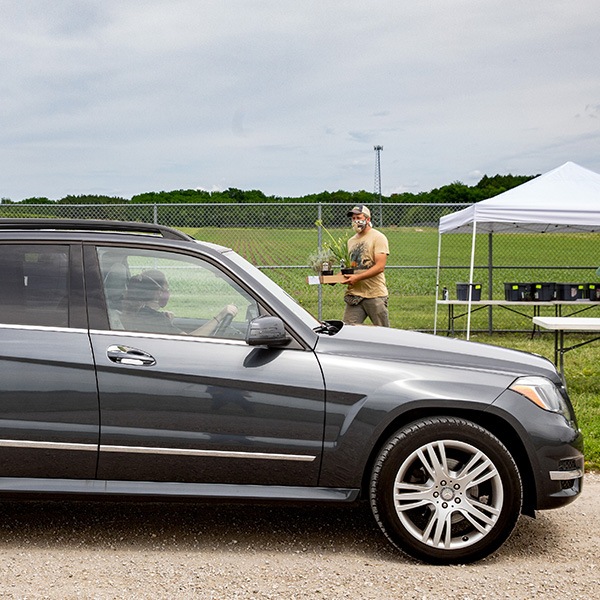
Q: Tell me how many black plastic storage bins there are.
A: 5